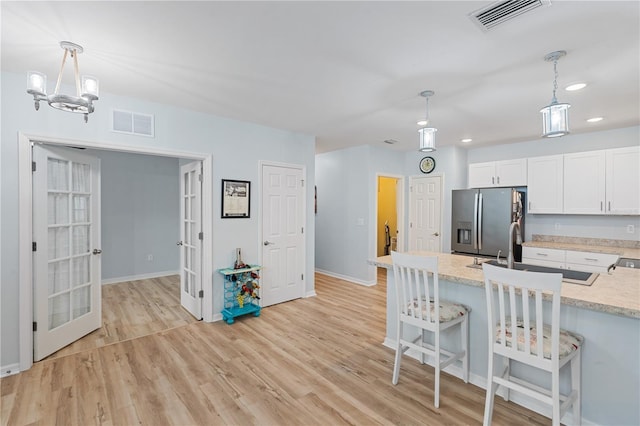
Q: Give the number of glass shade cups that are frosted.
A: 2